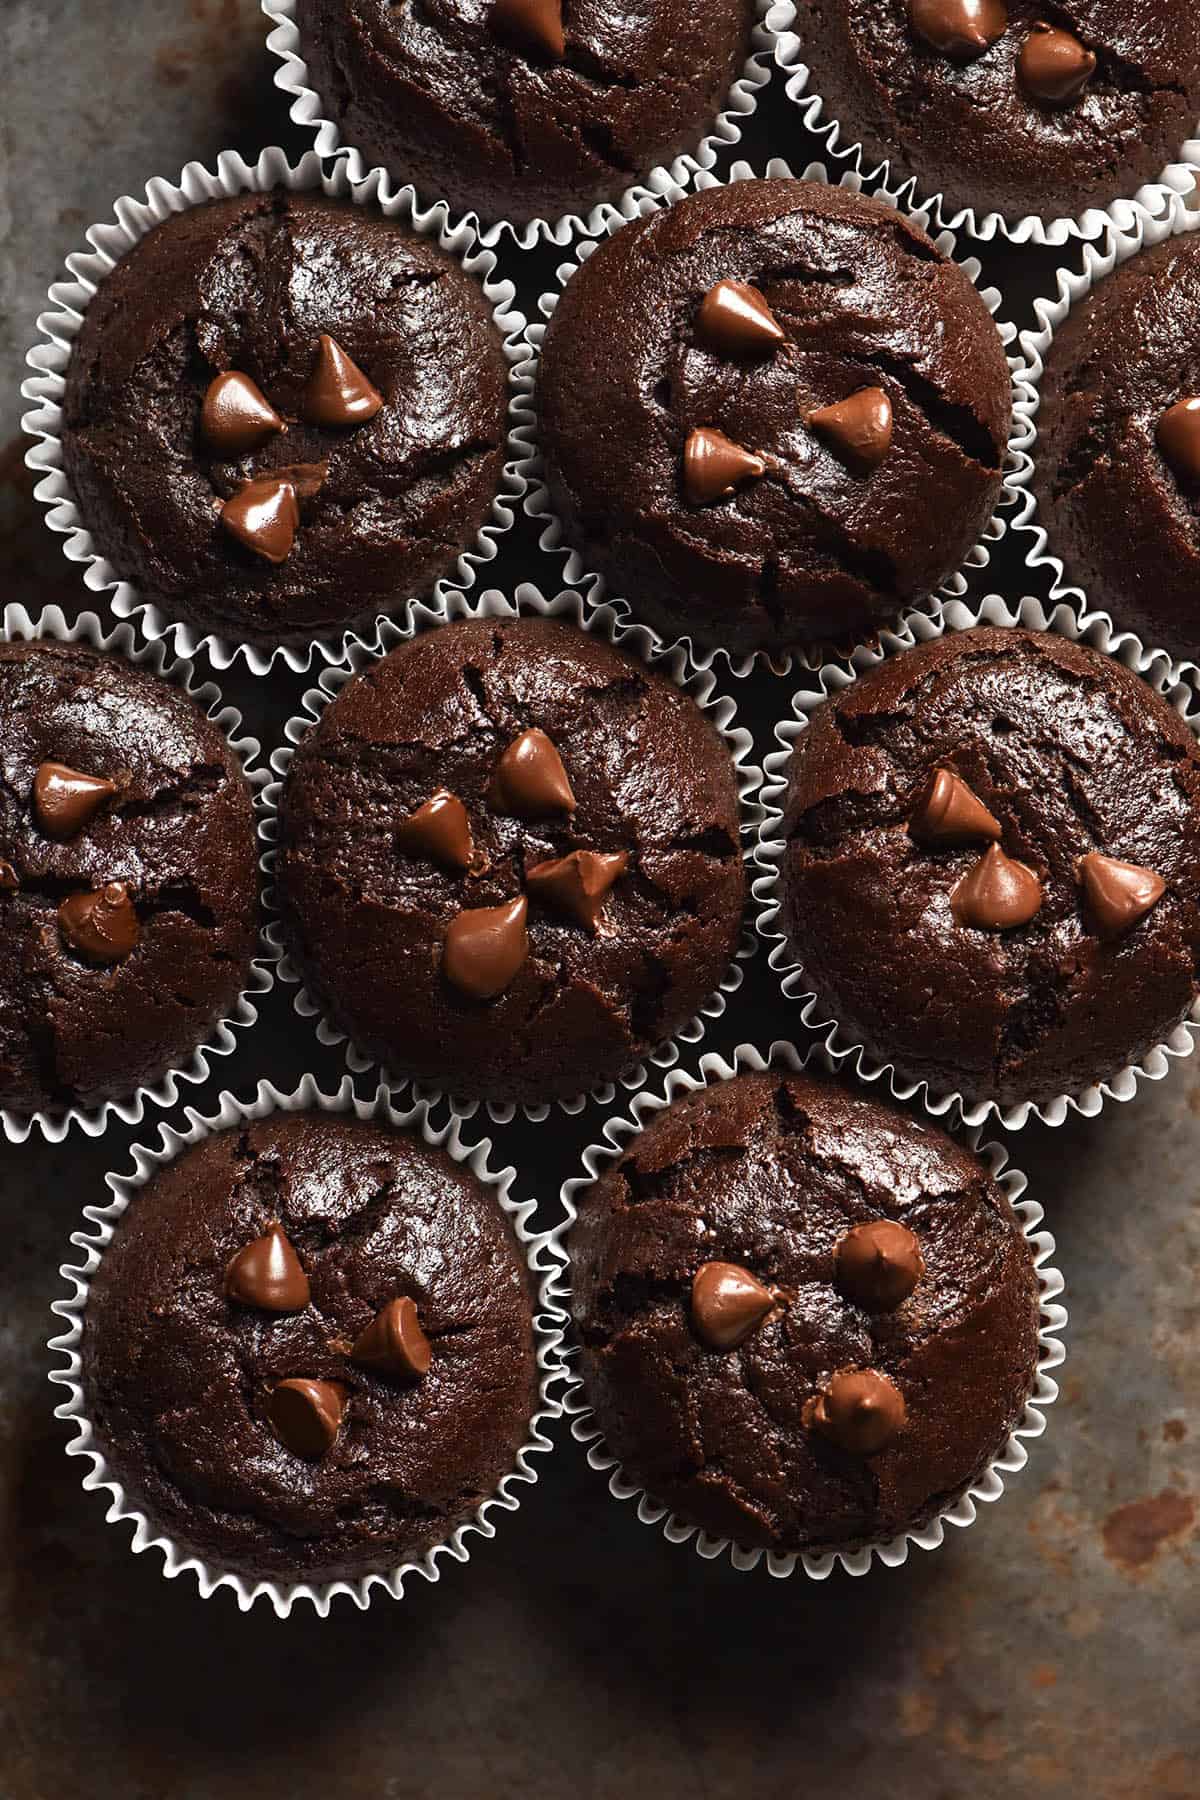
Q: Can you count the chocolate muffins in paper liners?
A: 10